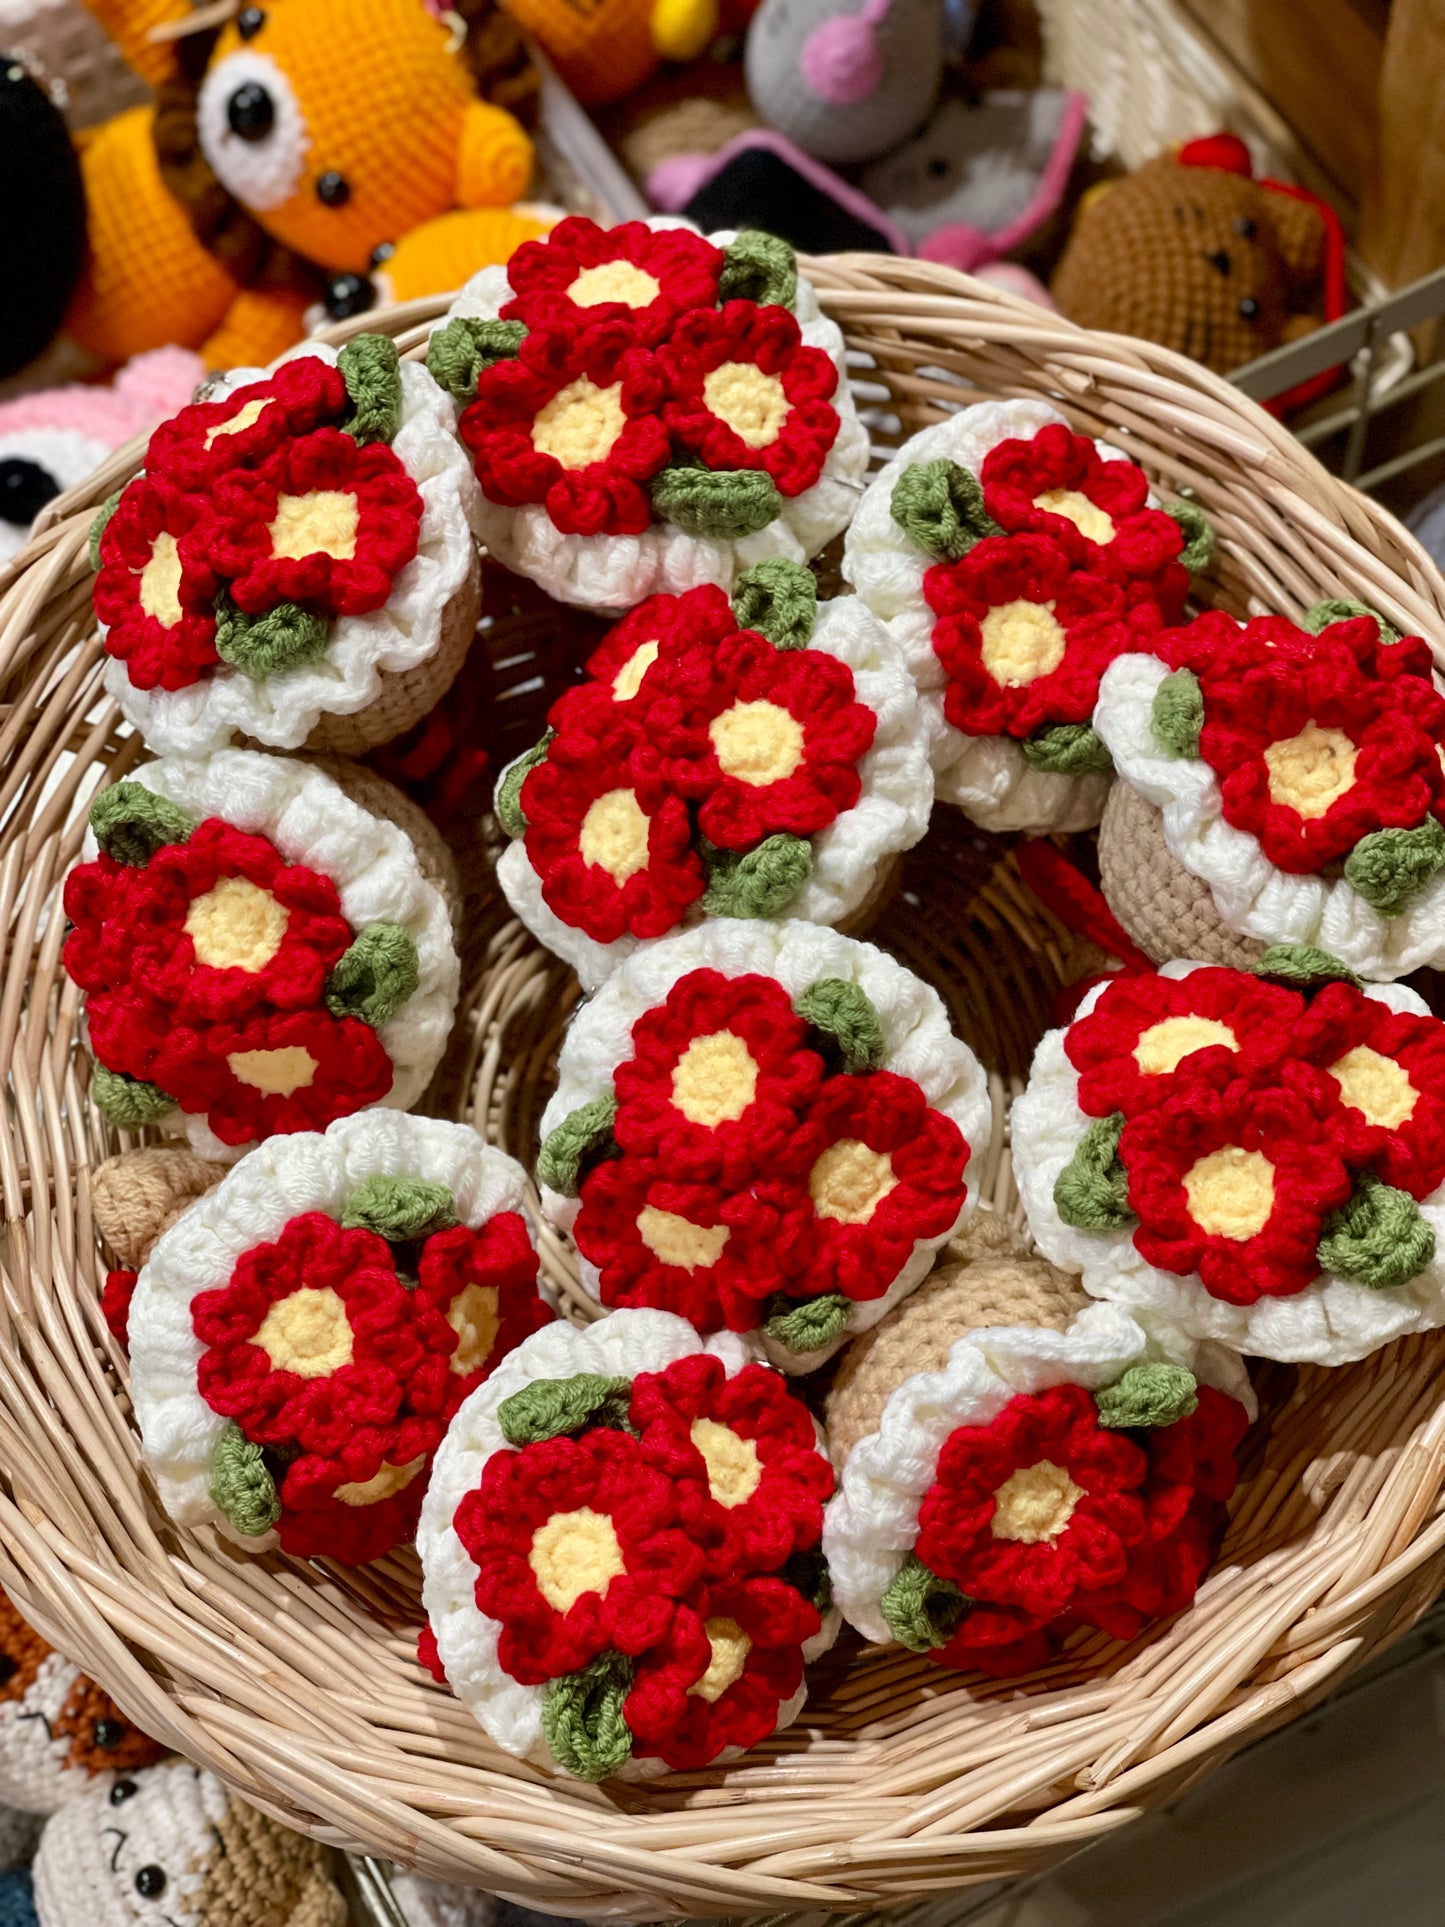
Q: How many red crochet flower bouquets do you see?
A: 11